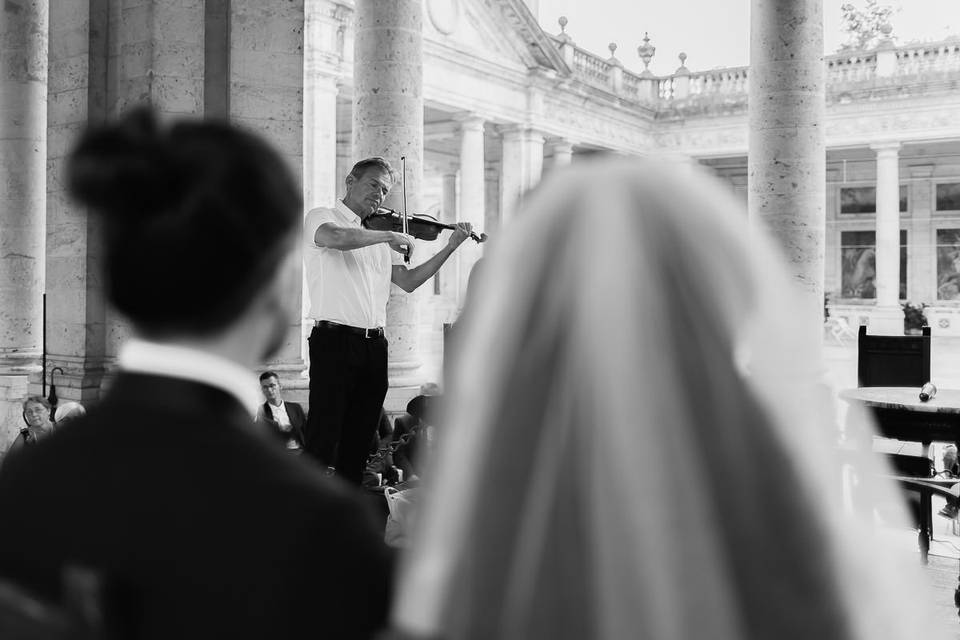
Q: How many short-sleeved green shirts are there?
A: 0